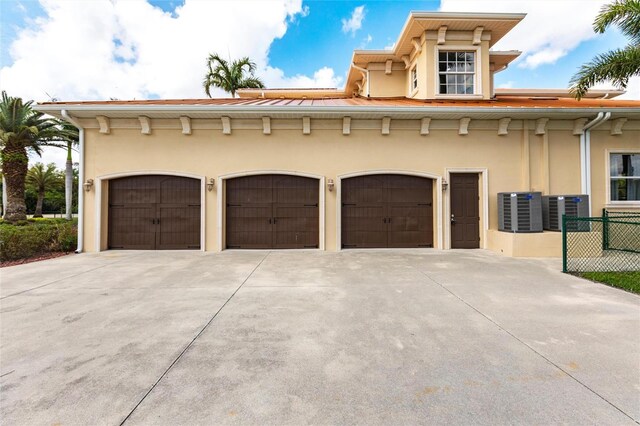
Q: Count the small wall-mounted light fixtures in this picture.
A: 4